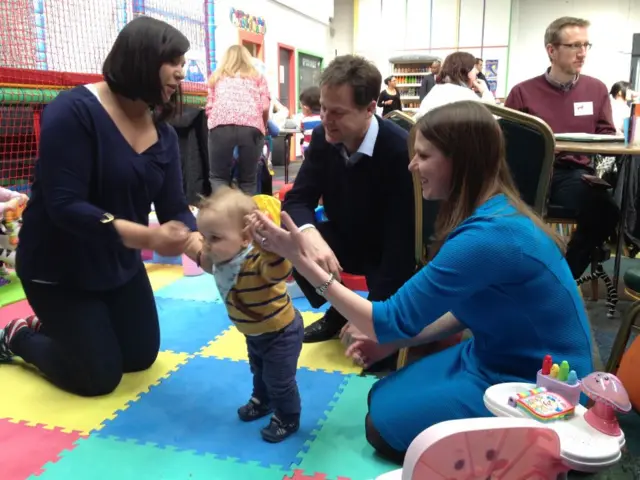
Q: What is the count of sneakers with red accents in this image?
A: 2